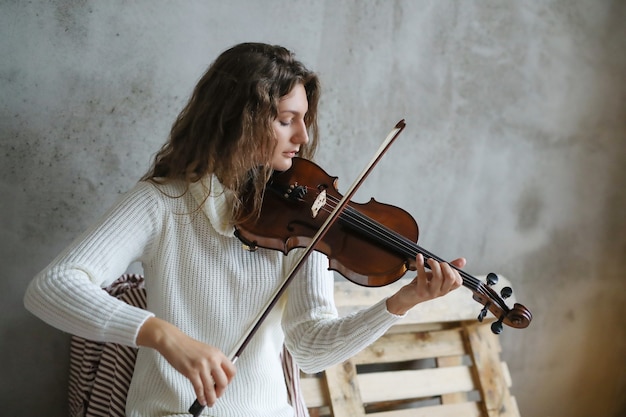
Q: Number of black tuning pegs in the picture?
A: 4